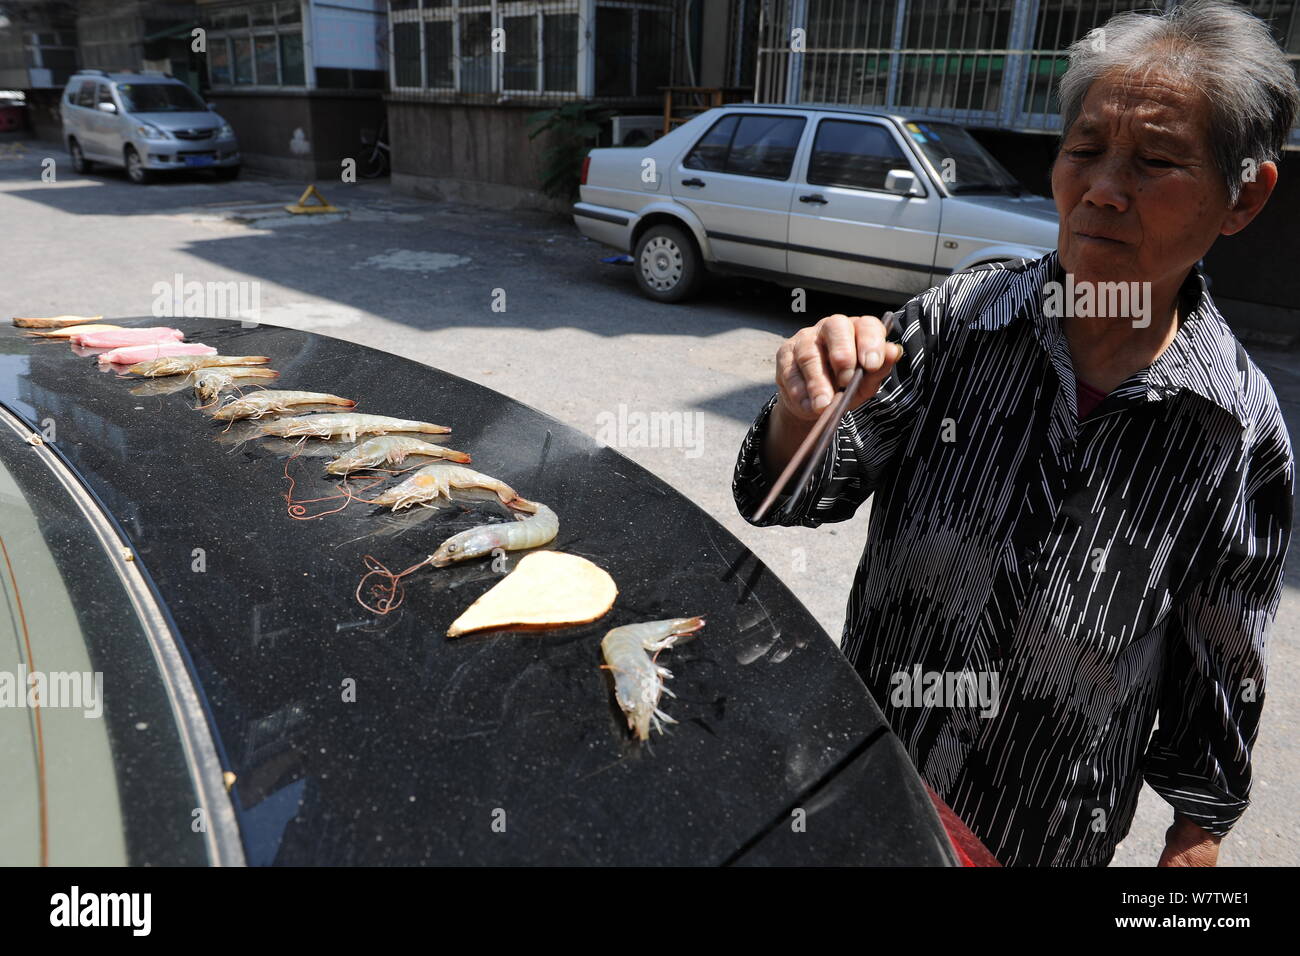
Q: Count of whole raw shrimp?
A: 8